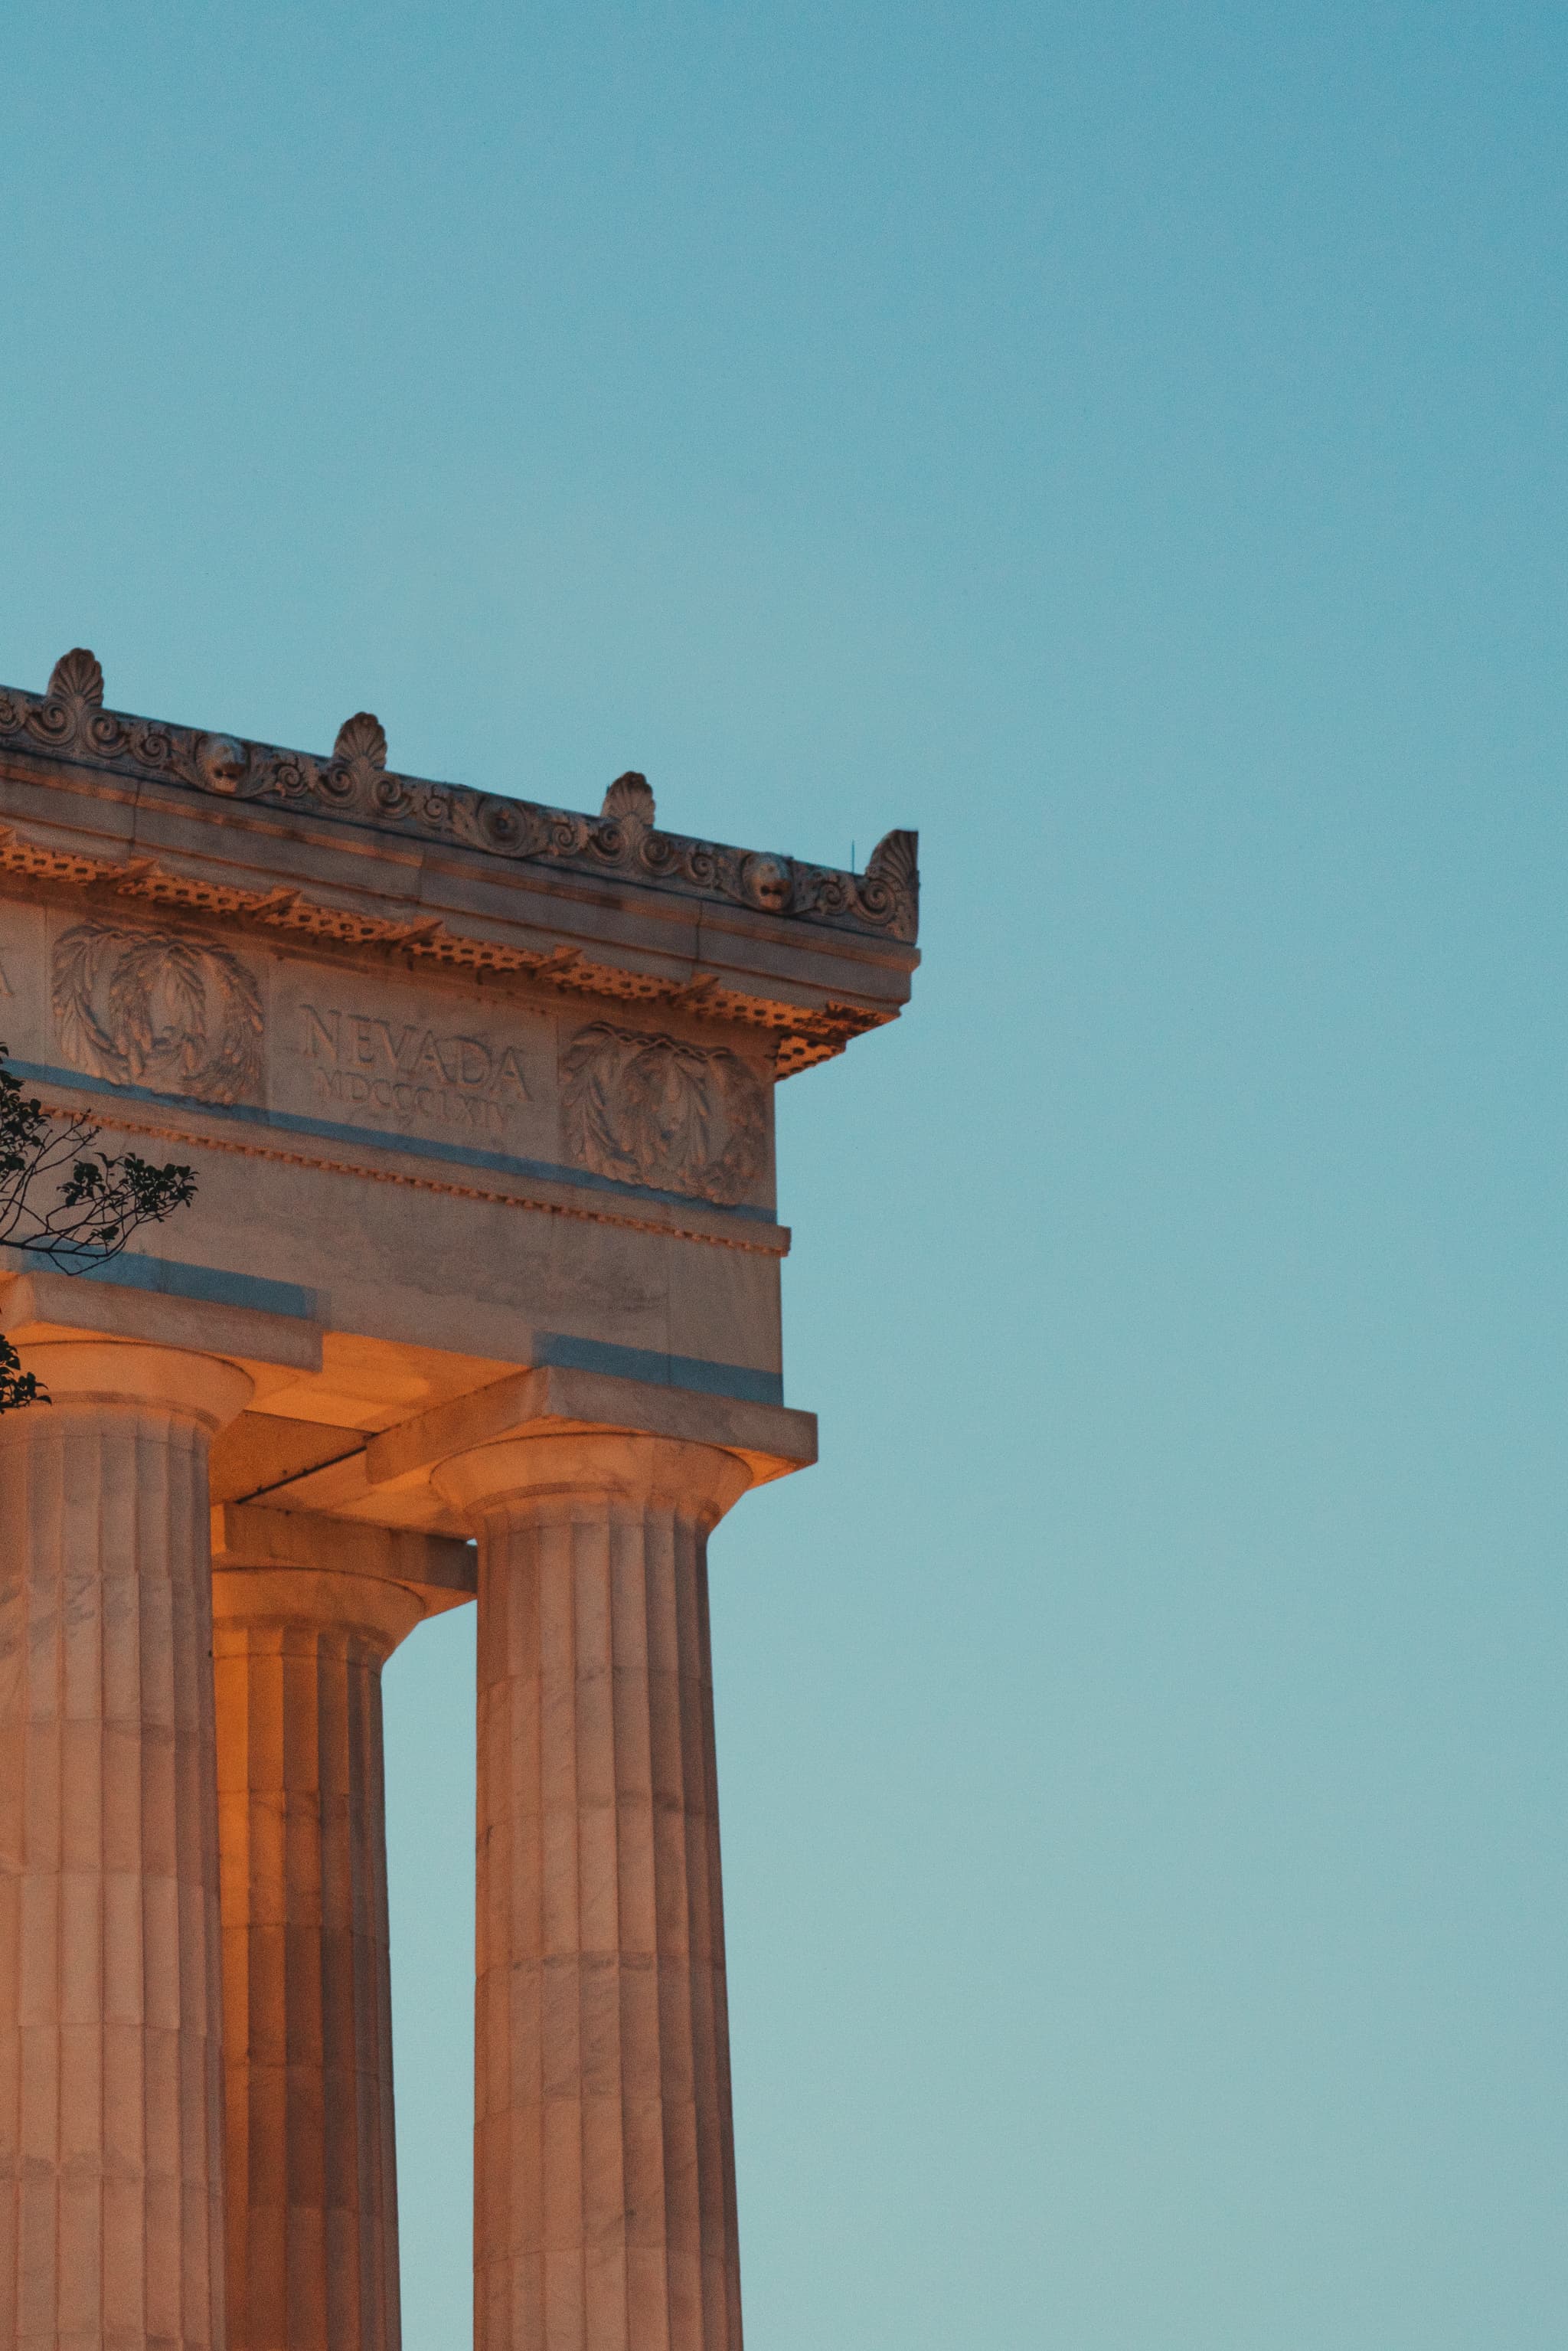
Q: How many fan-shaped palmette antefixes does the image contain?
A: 4